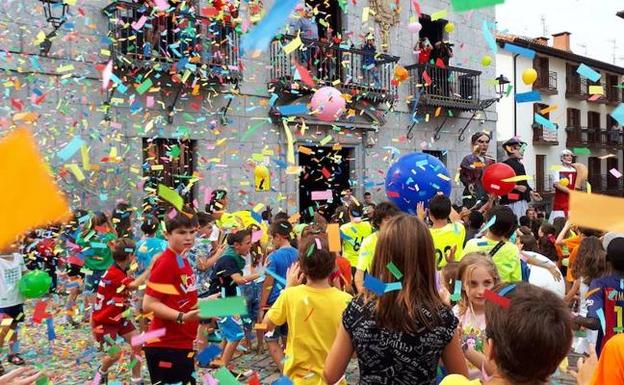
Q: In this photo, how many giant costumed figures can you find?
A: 3